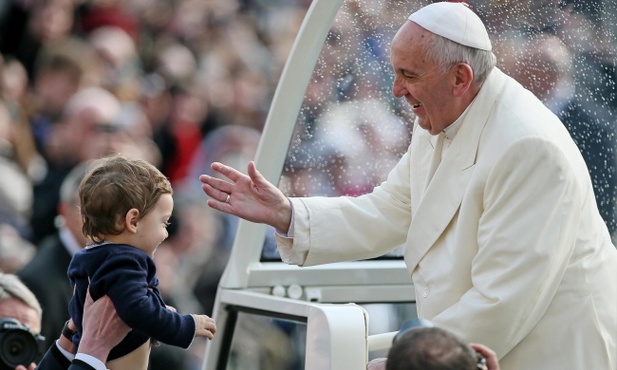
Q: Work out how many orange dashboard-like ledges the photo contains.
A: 0